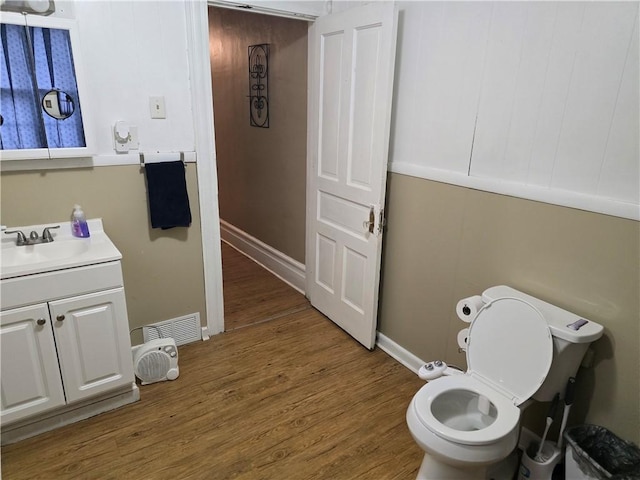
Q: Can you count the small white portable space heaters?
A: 1